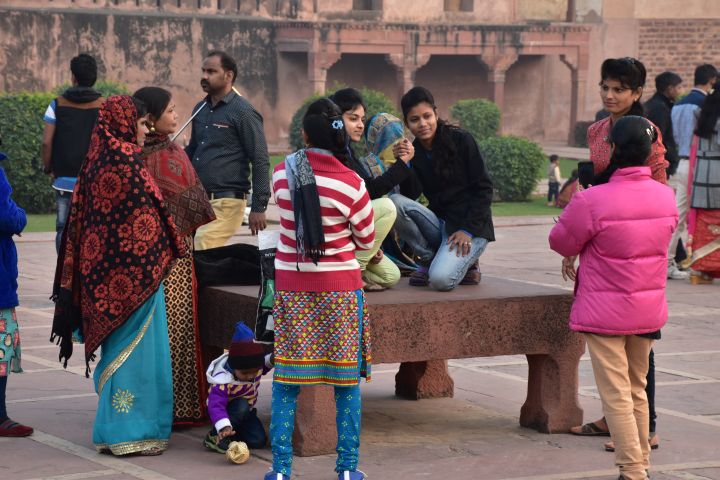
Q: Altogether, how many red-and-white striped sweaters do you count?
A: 1